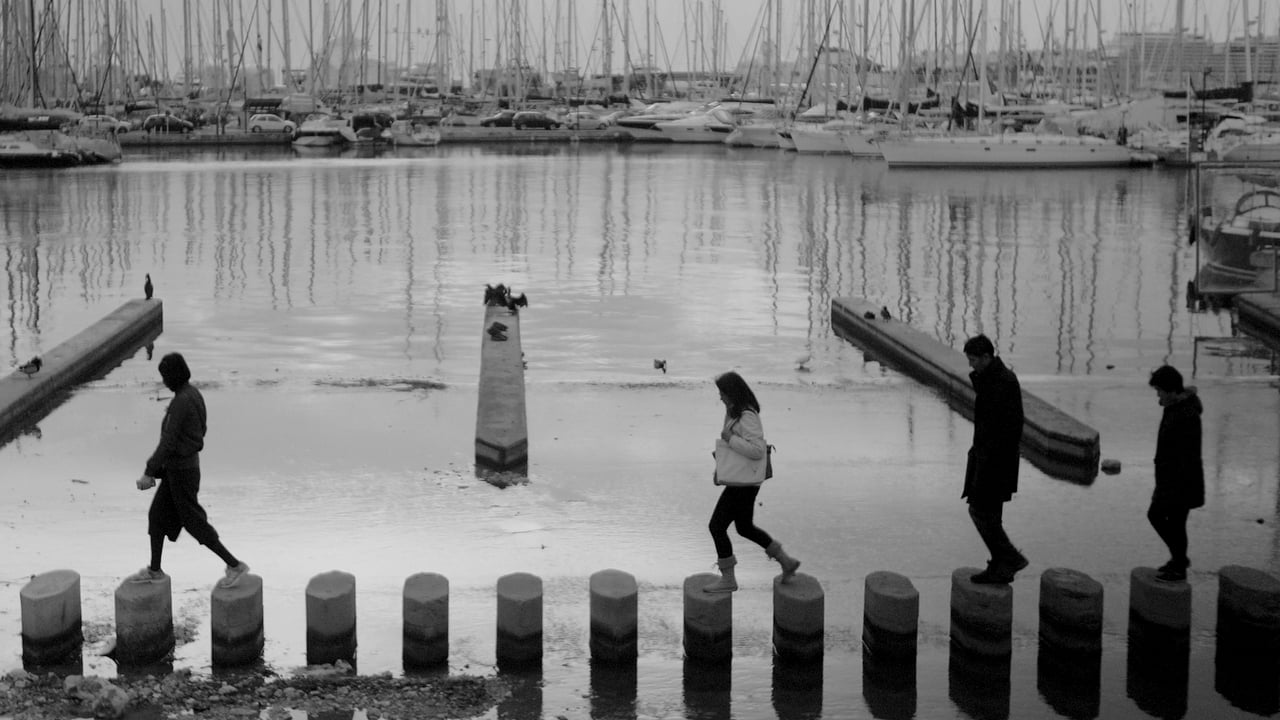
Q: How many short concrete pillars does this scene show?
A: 14